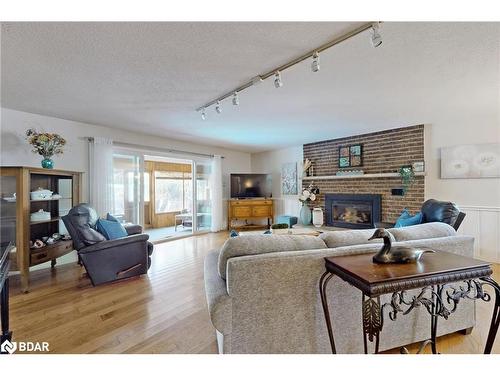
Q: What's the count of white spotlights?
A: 6